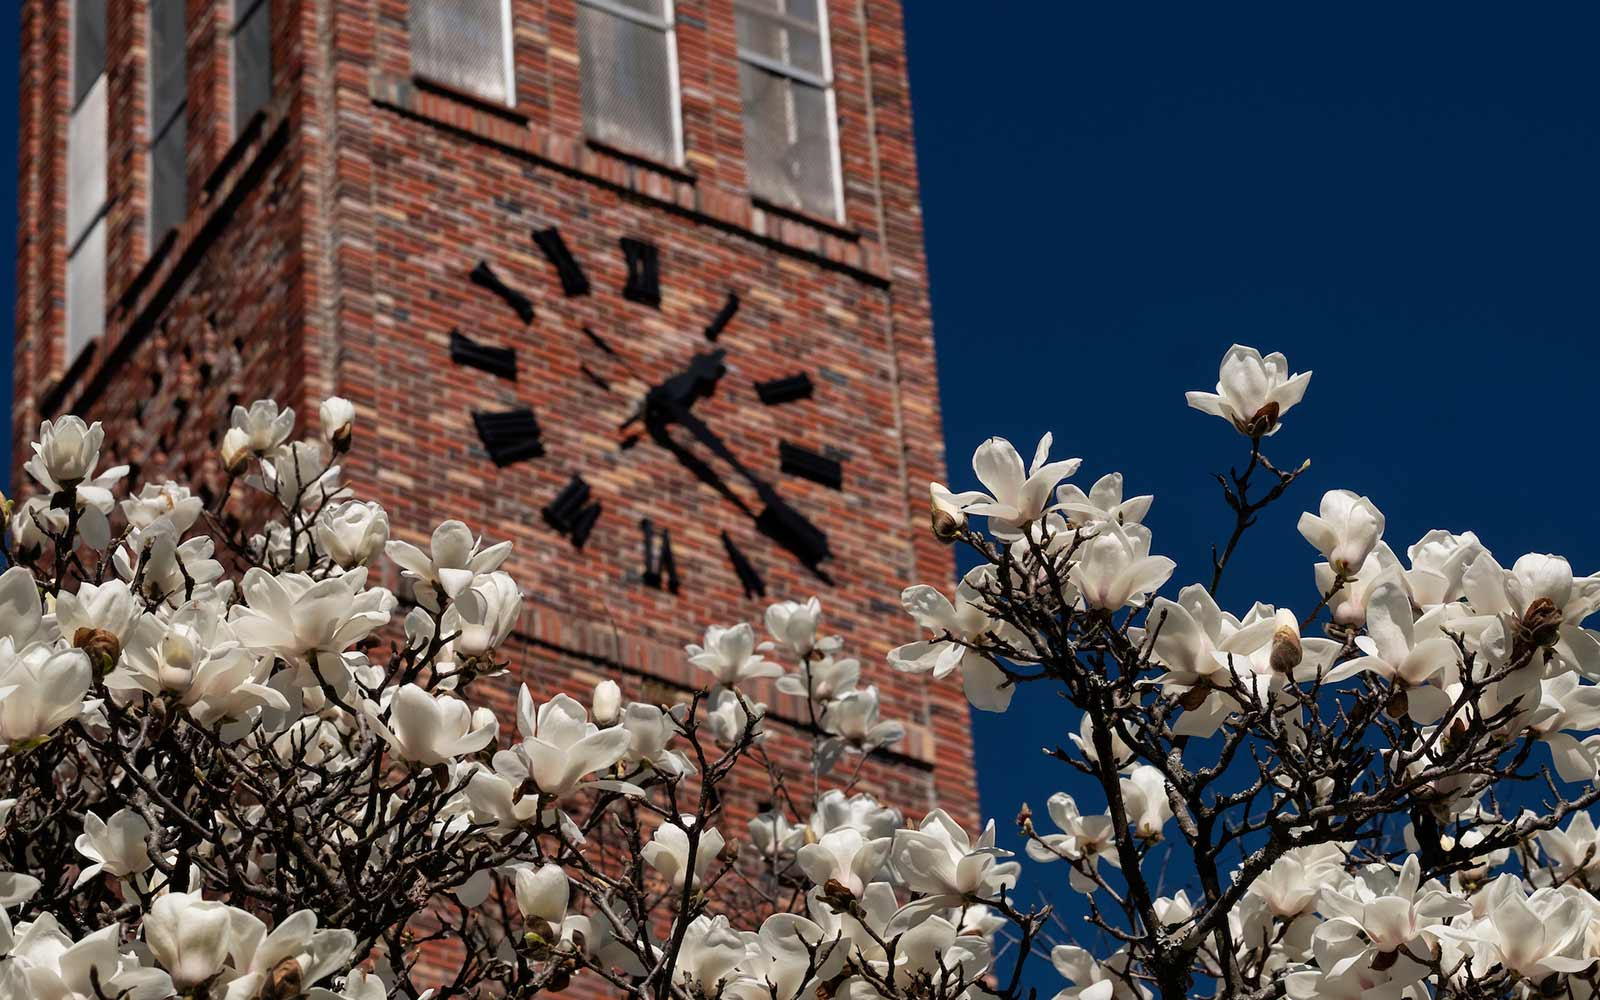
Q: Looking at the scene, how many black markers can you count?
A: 11